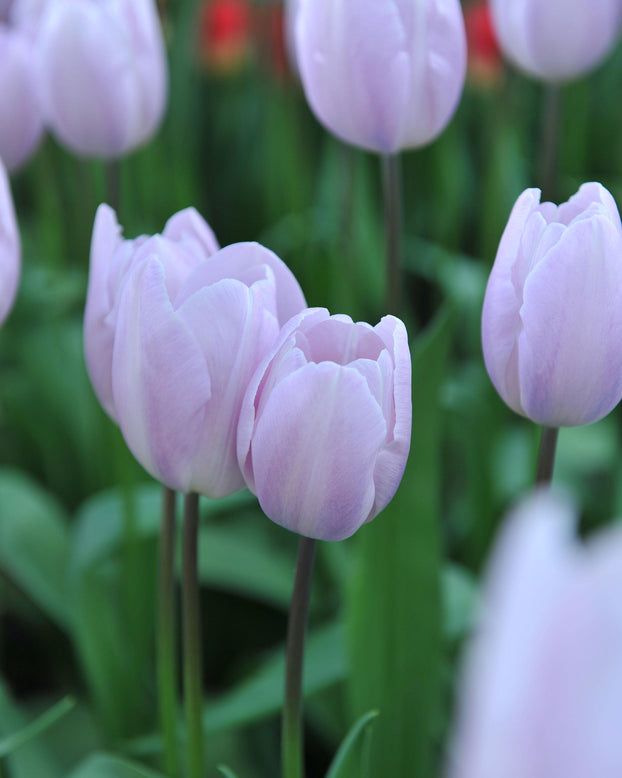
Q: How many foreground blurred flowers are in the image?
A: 1